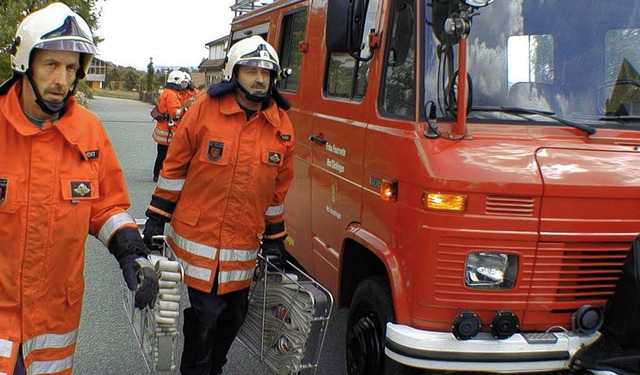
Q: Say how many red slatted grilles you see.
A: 2